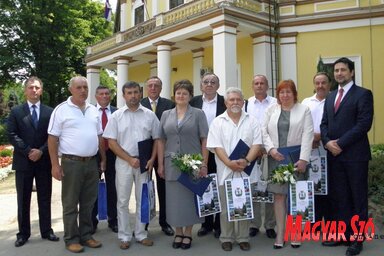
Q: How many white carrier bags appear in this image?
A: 5